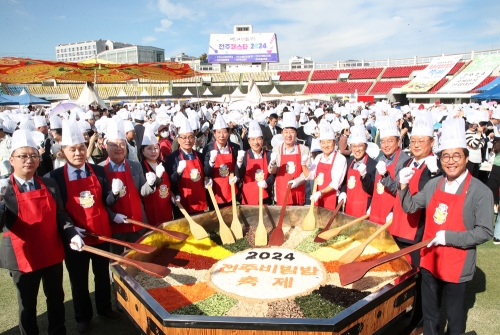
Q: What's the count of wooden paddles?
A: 13